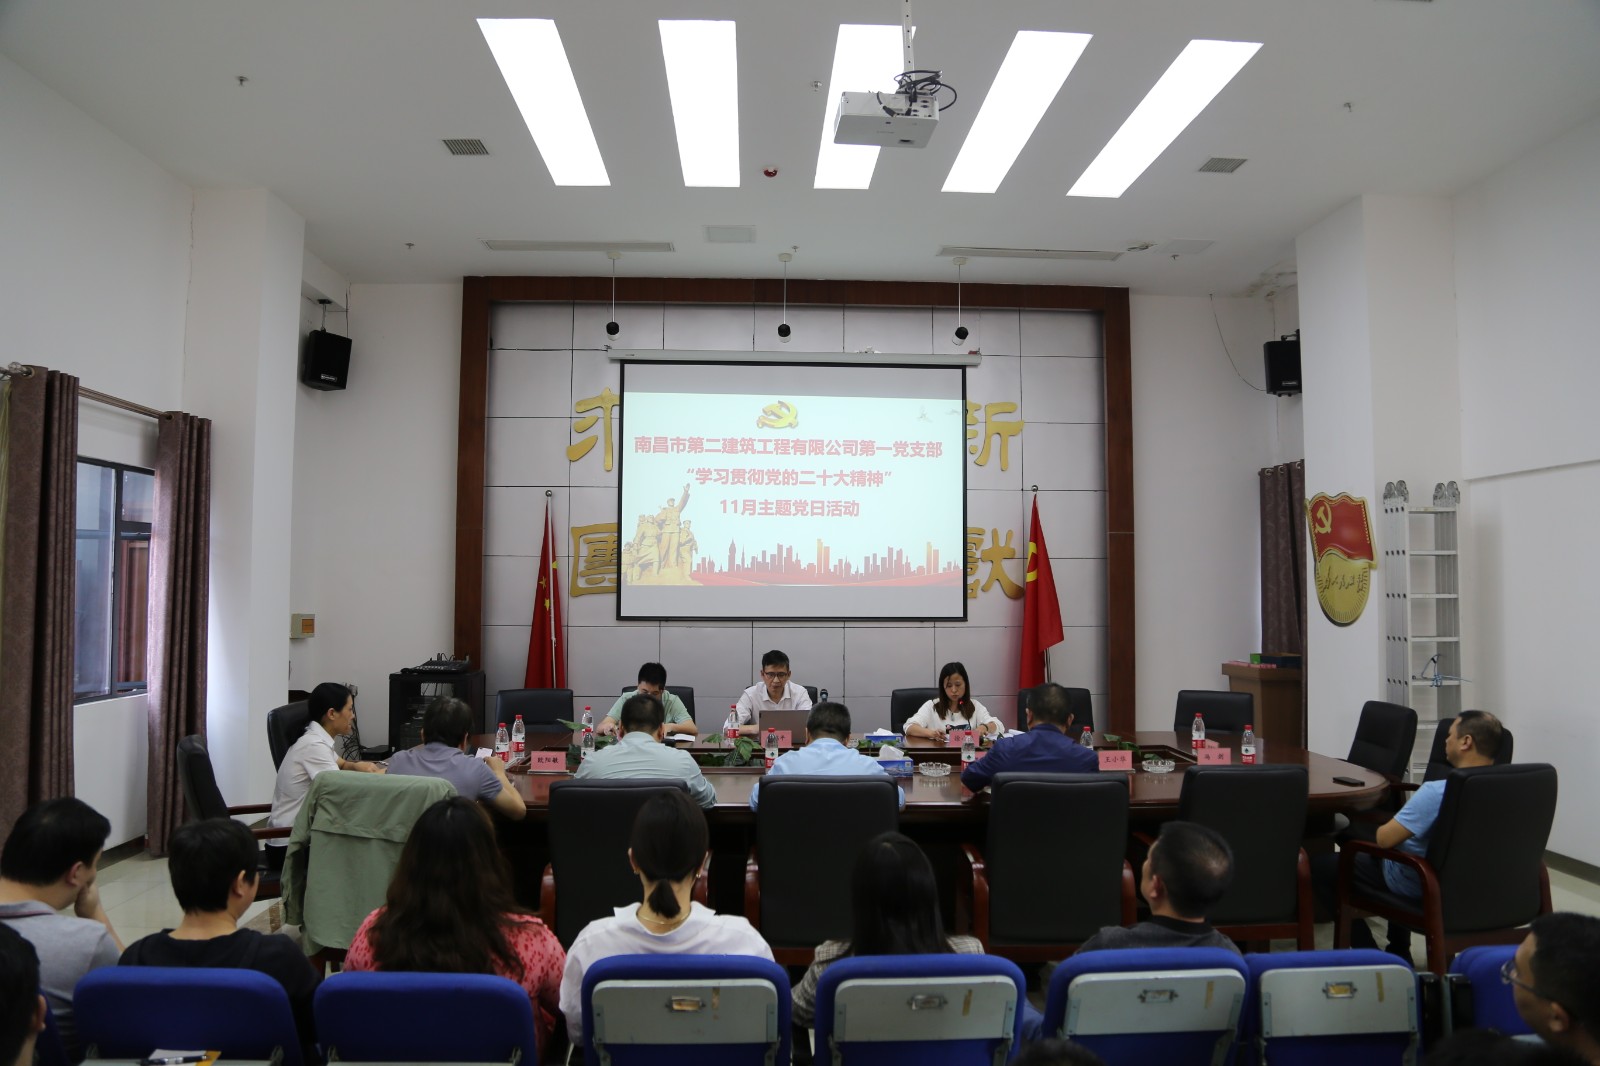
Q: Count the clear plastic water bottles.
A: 10